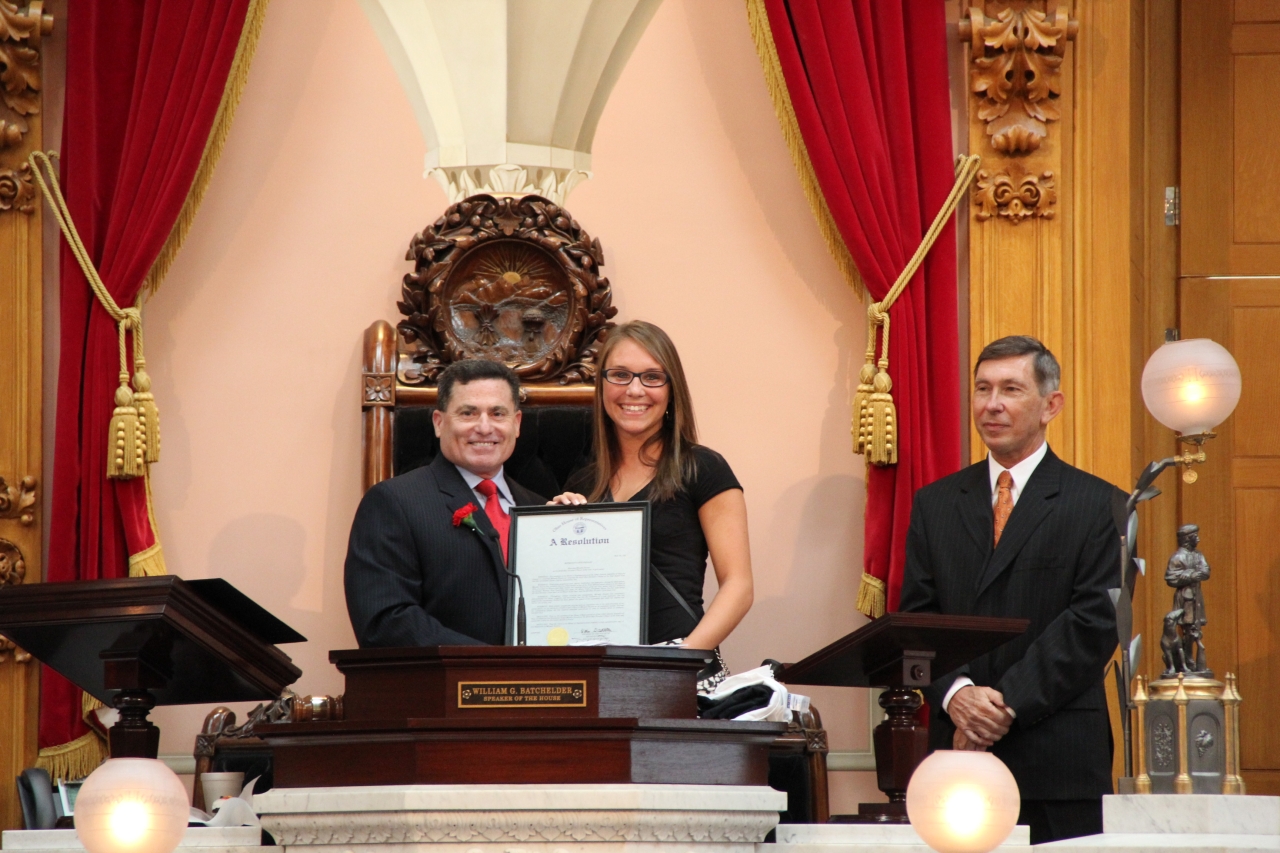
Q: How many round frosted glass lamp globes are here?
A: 3